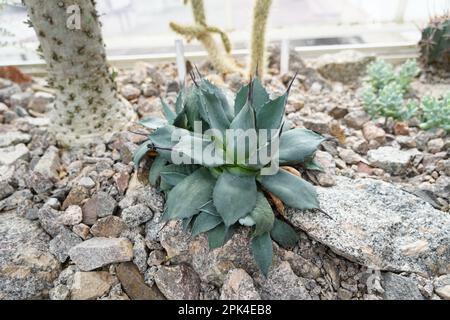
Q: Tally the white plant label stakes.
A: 2